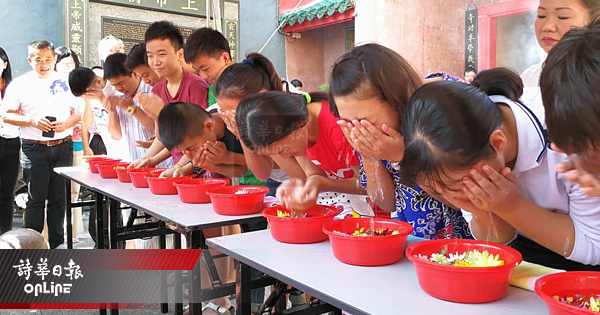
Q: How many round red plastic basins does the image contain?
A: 11